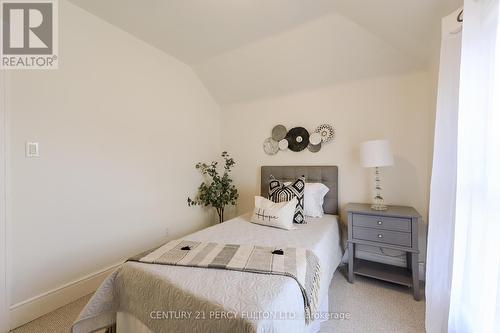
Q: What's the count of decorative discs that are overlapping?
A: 7